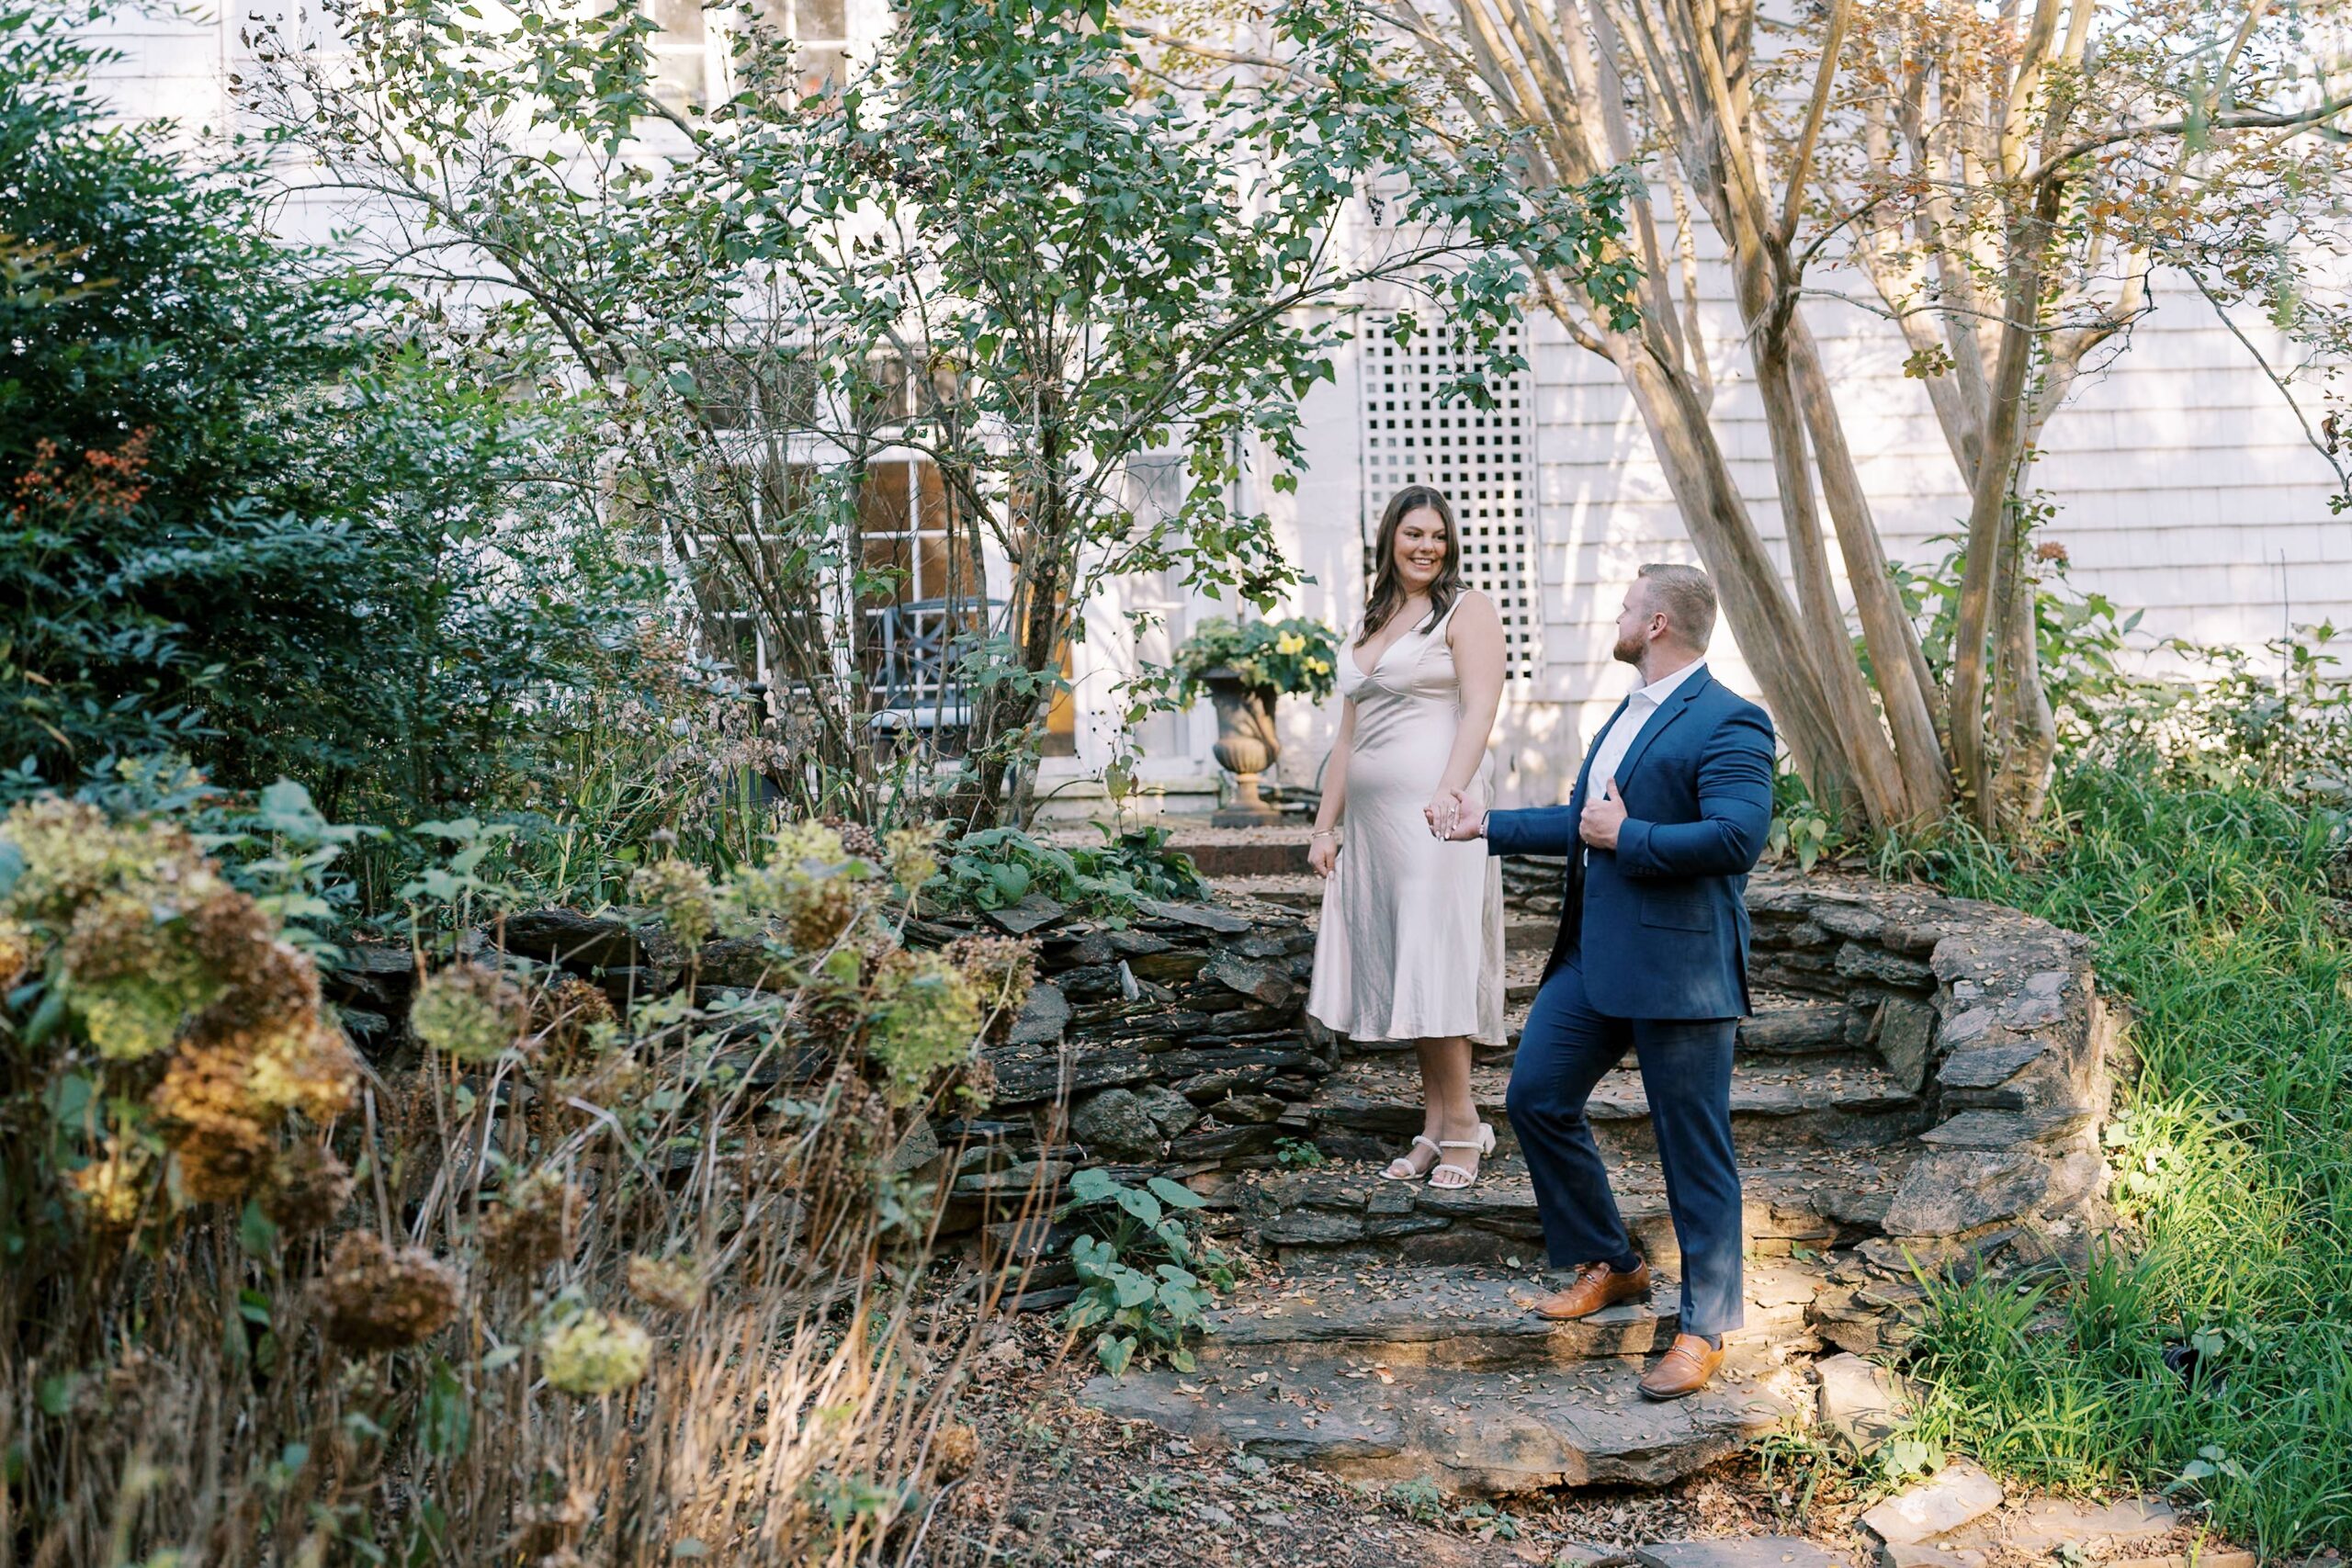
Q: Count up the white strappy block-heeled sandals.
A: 2